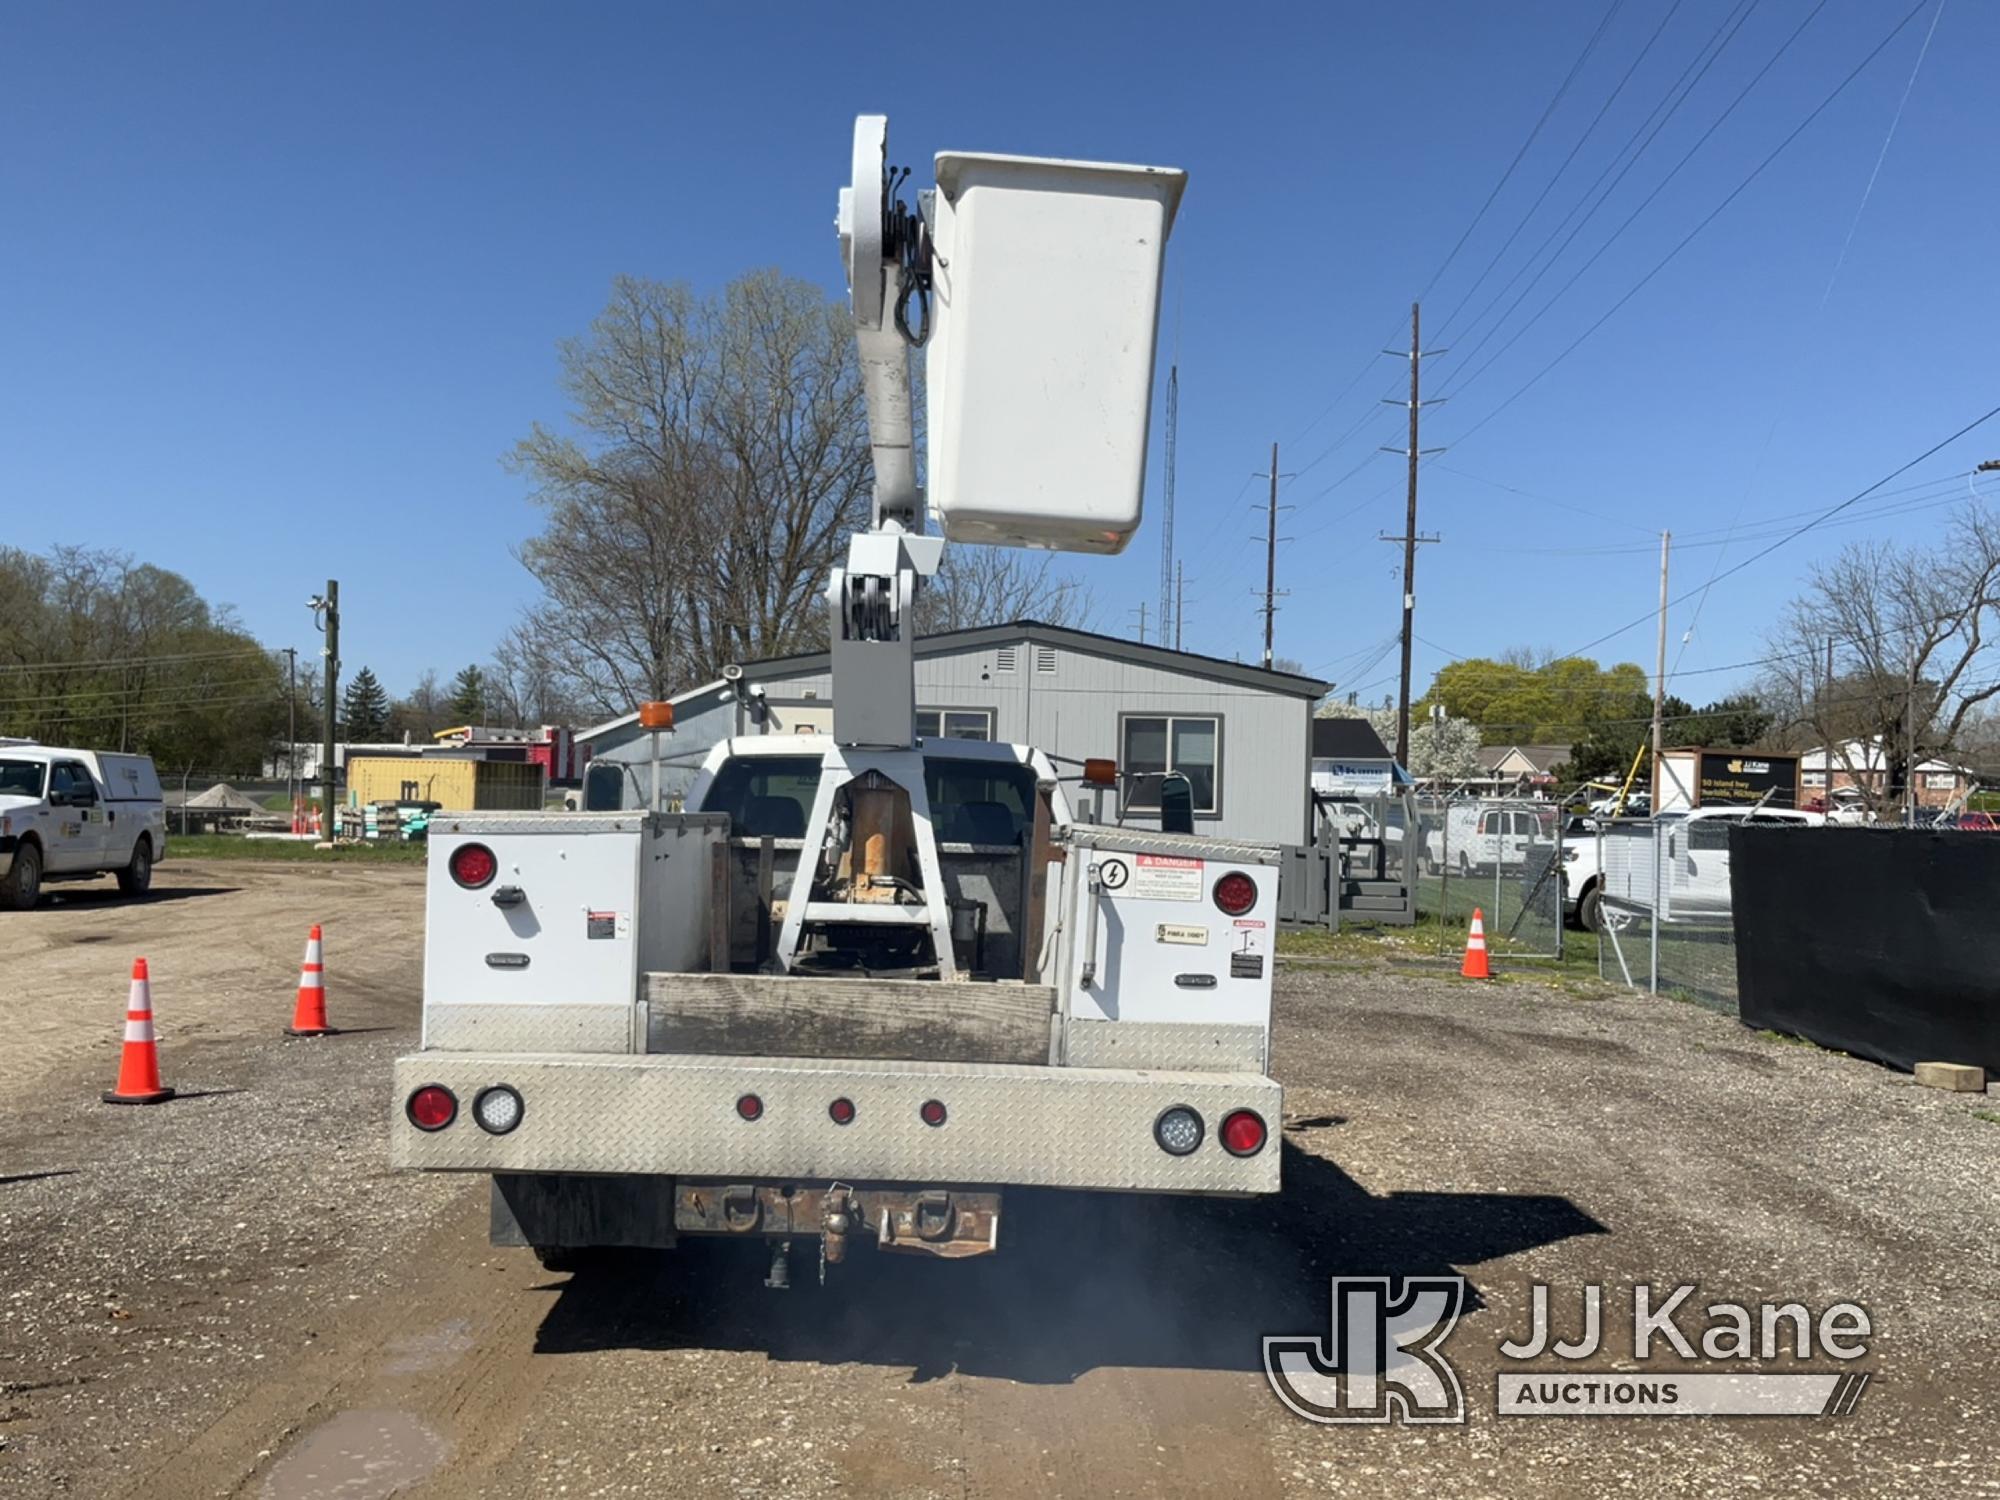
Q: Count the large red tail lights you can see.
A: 4